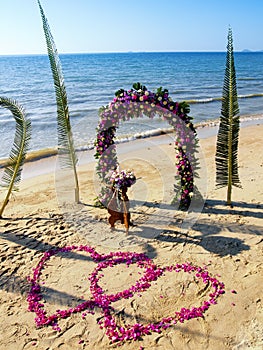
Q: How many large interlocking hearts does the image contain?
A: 2